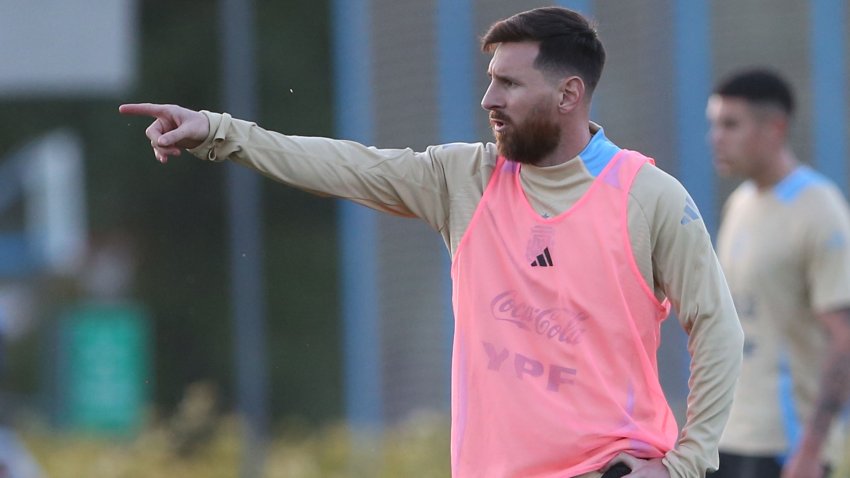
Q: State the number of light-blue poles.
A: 5